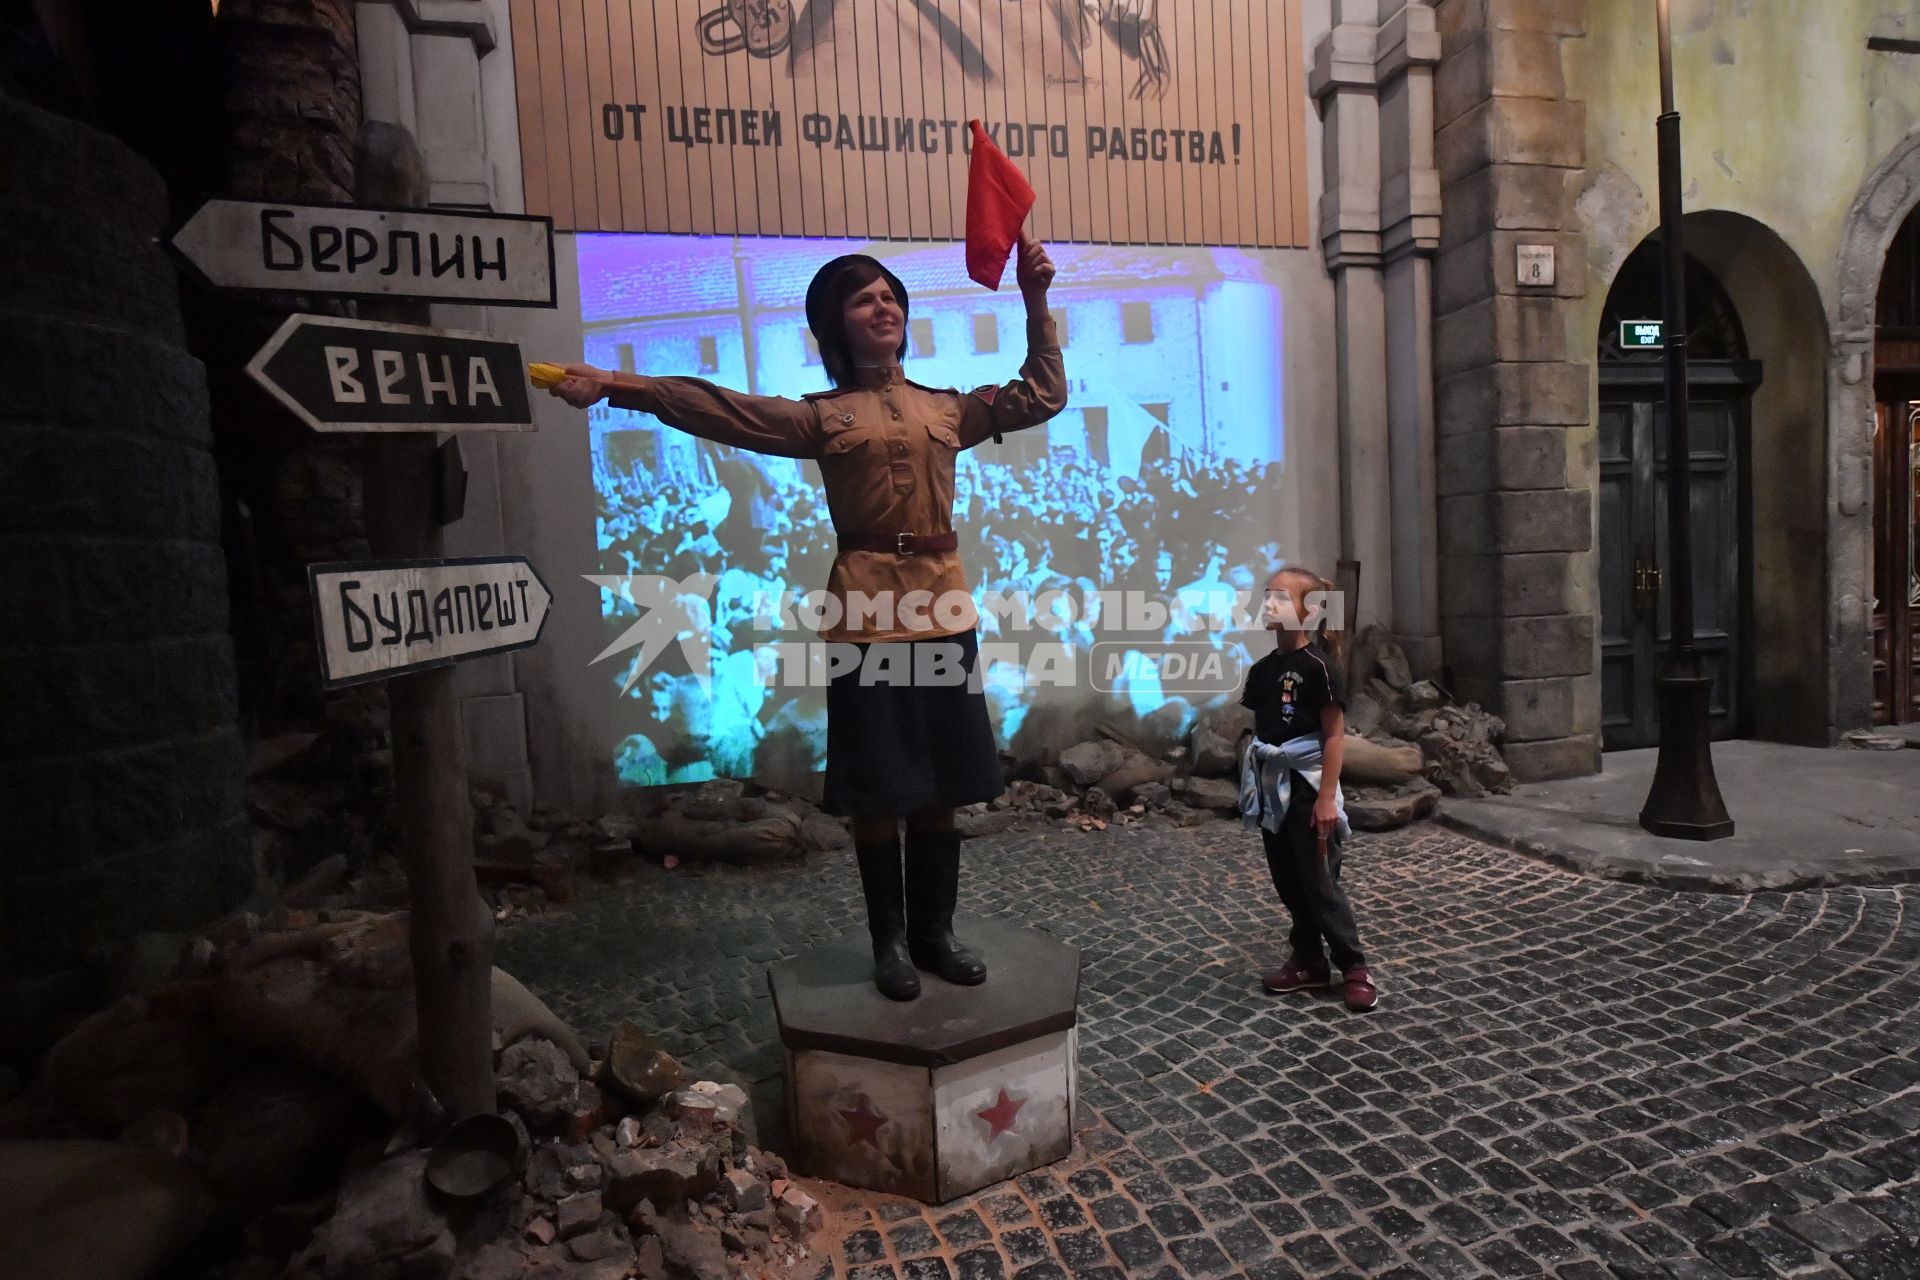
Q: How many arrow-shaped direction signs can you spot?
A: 3